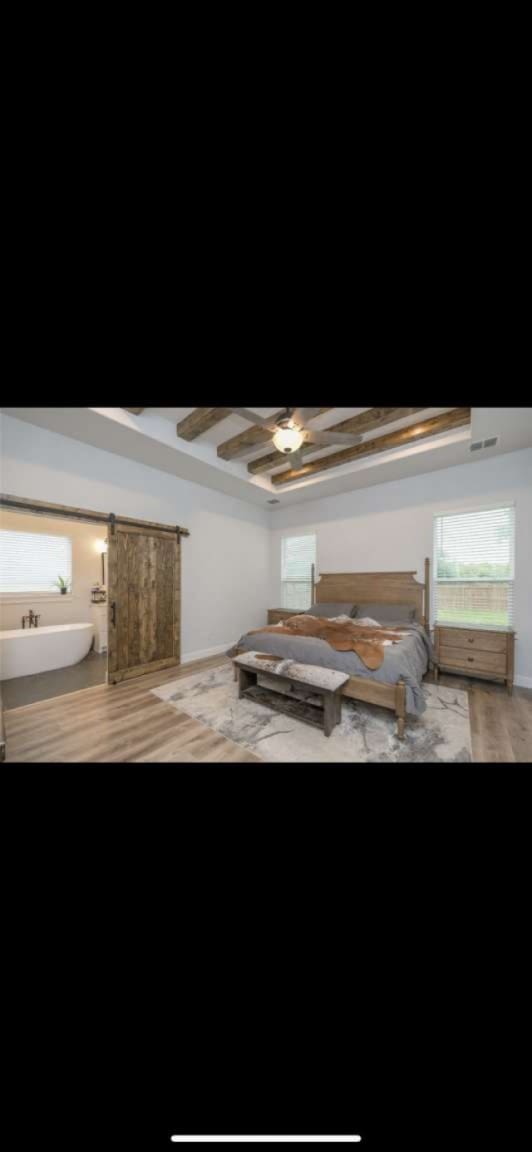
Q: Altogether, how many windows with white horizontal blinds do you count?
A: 3